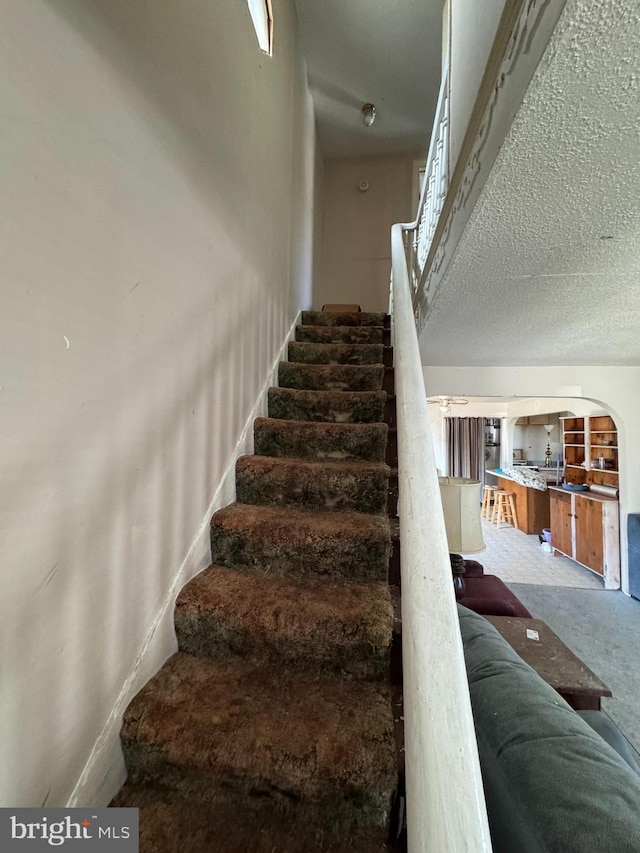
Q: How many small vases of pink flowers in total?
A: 0